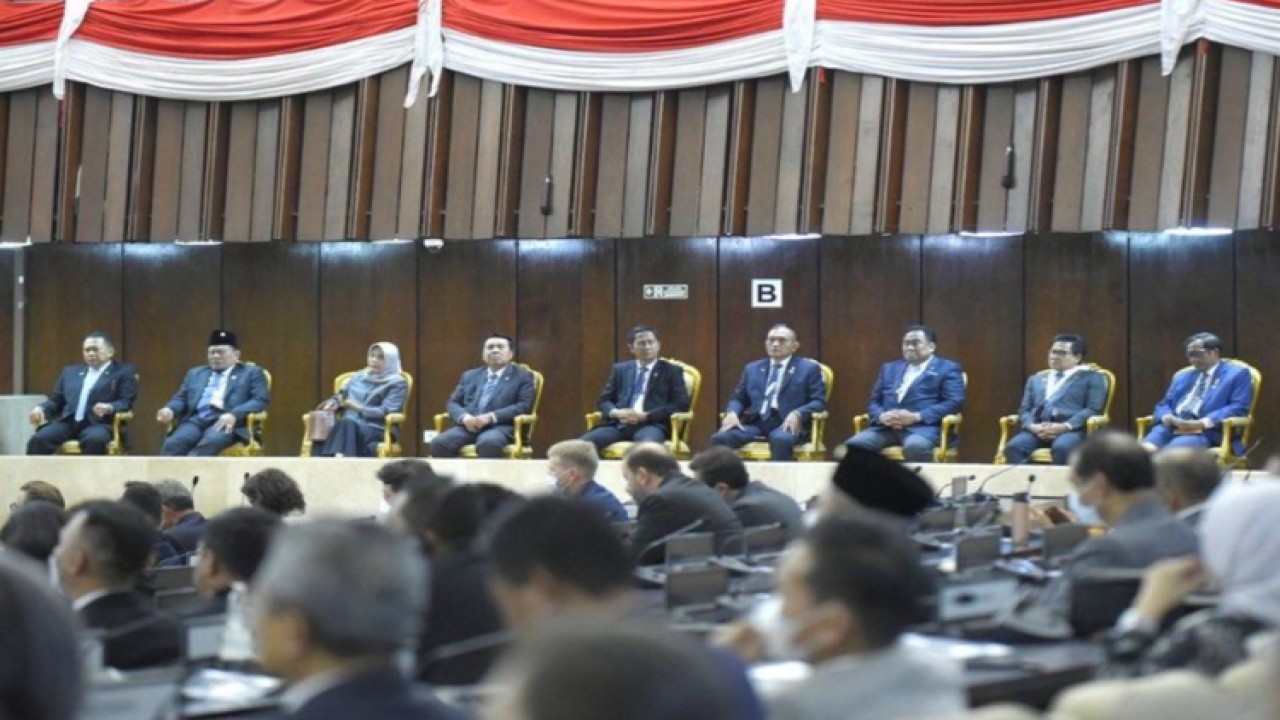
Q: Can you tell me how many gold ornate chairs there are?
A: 9